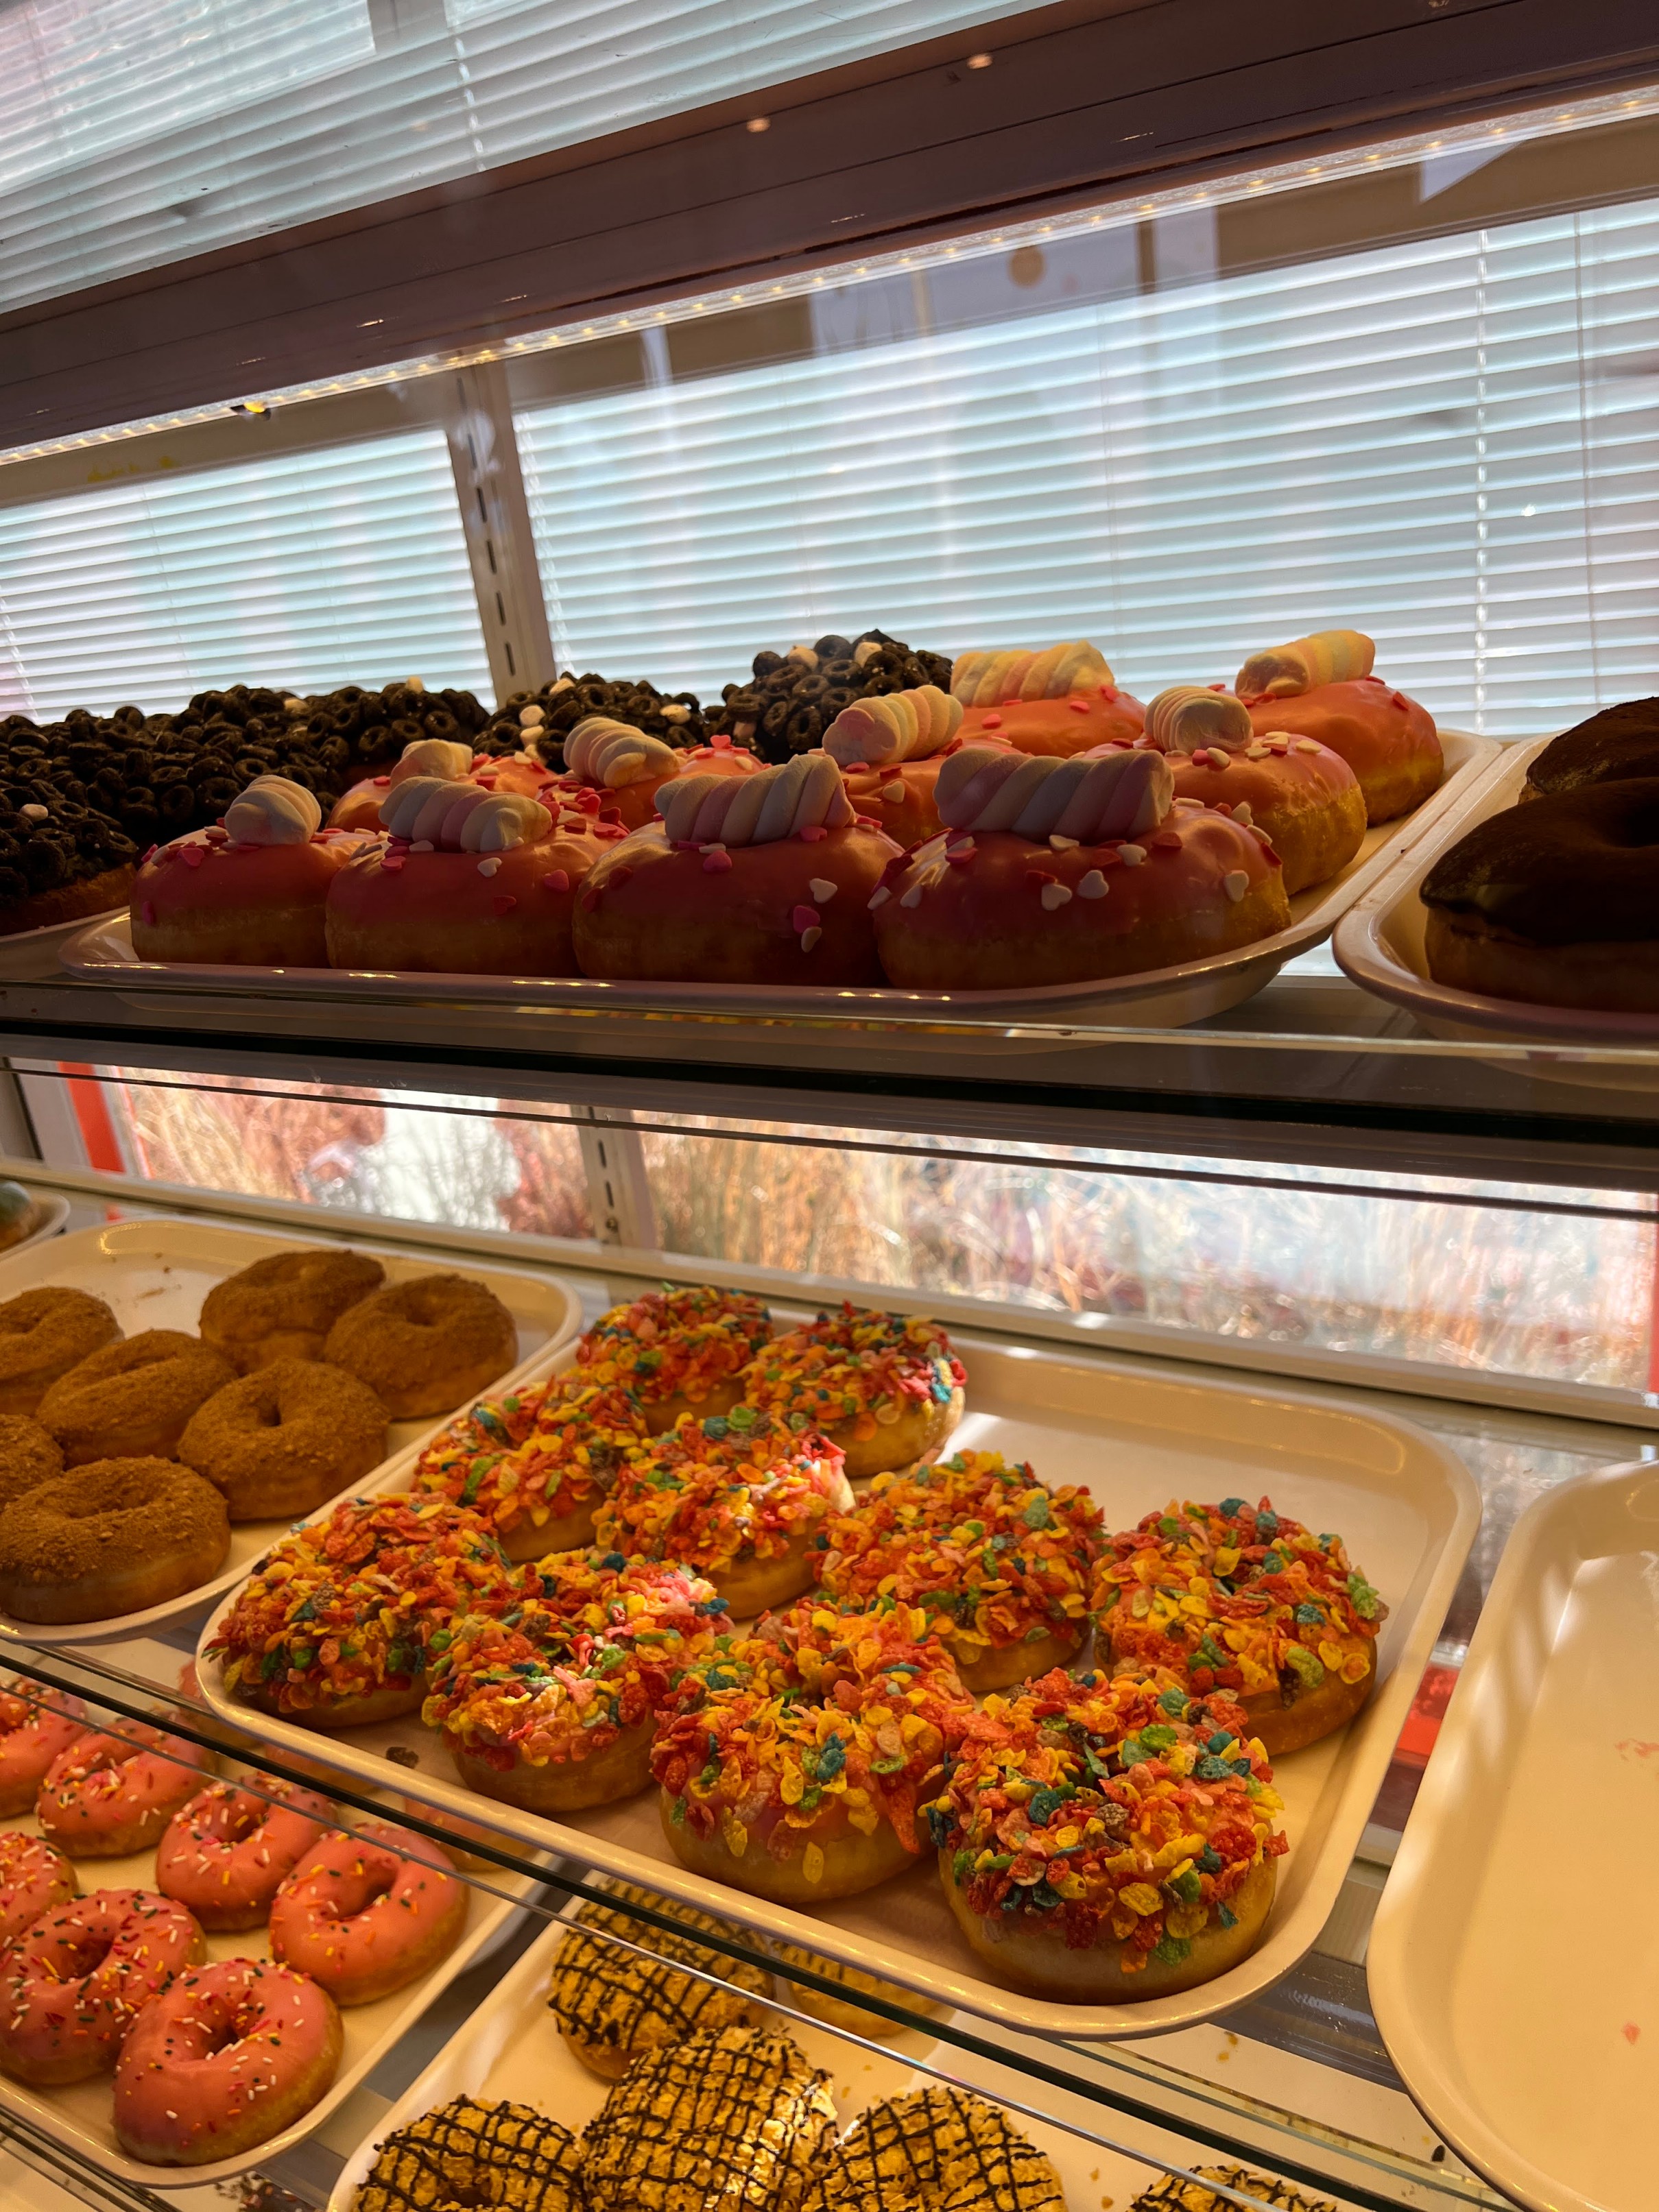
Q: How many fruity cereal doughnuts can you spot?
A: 10